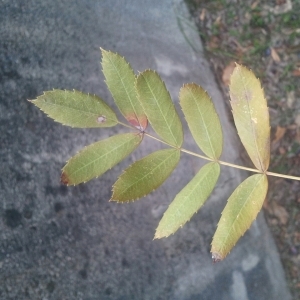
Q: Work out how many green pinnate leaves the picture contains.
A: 9